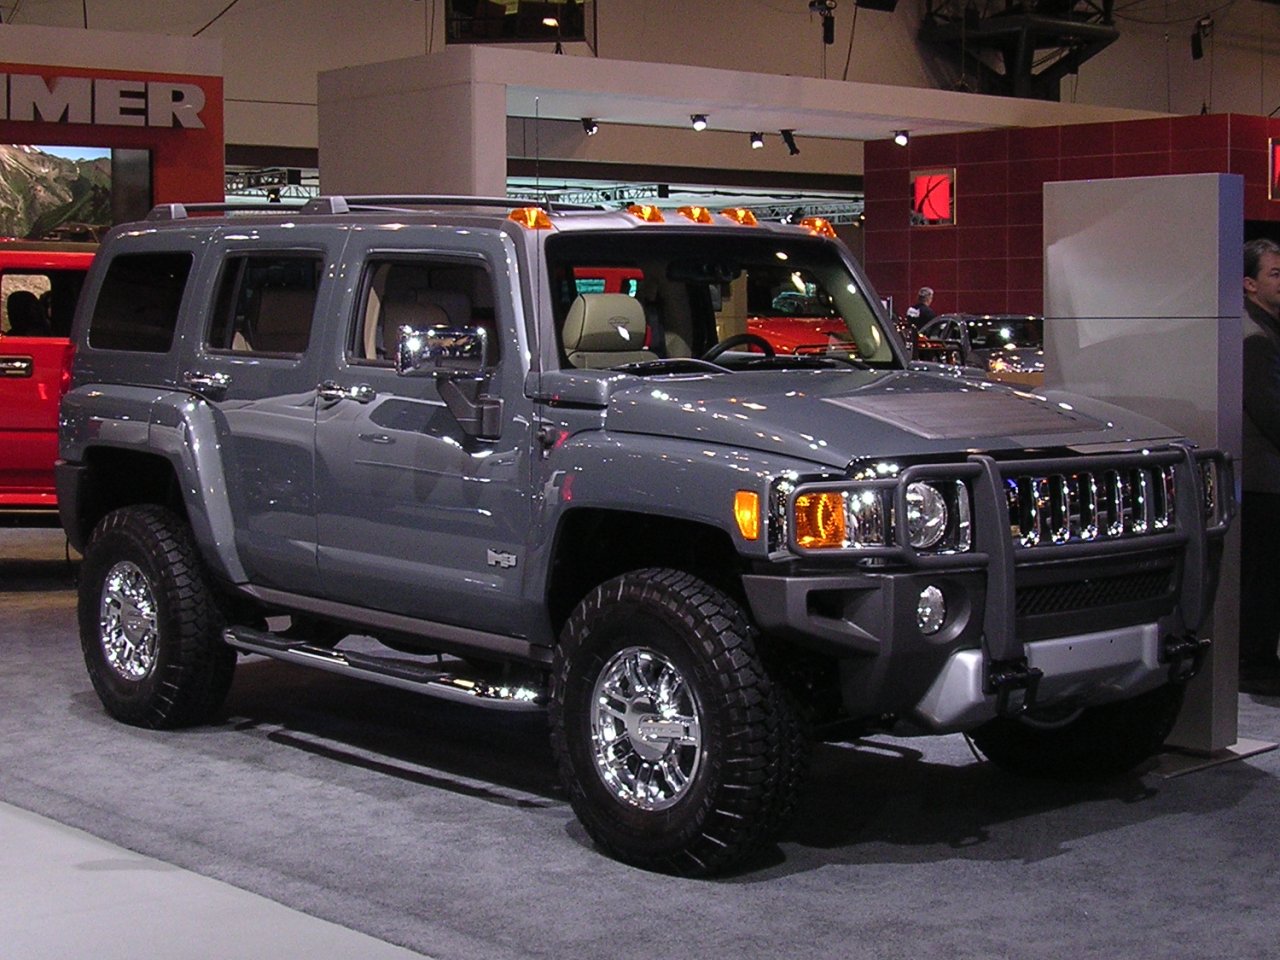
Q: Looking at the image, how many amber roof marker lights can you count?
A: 5